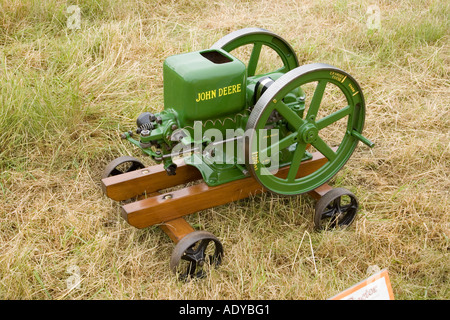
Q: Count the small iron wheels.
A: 3